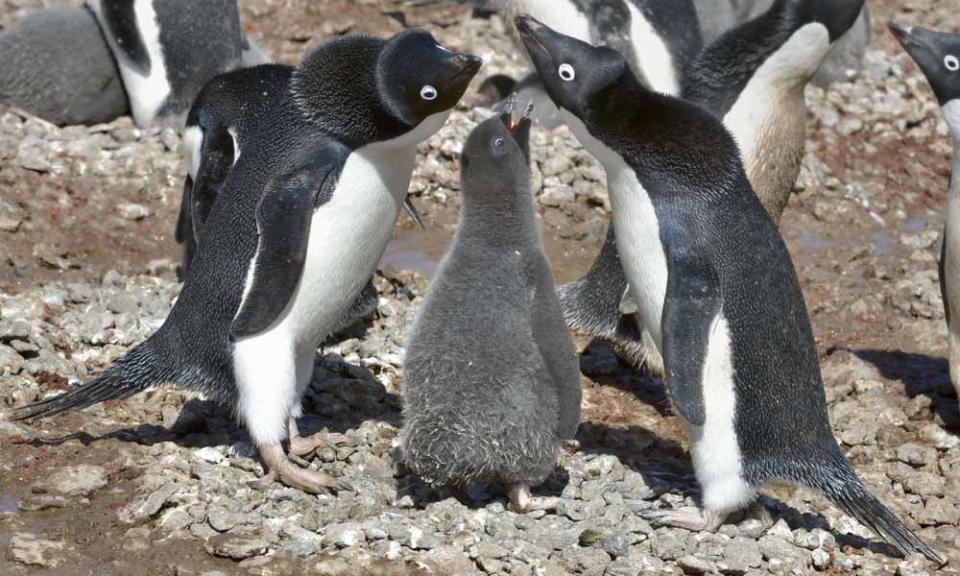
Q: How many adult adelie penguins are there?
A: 7